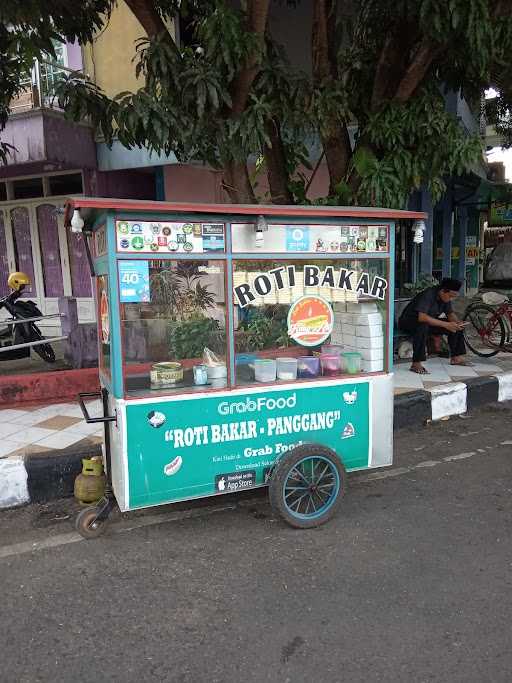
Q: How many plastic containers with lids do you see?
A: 5